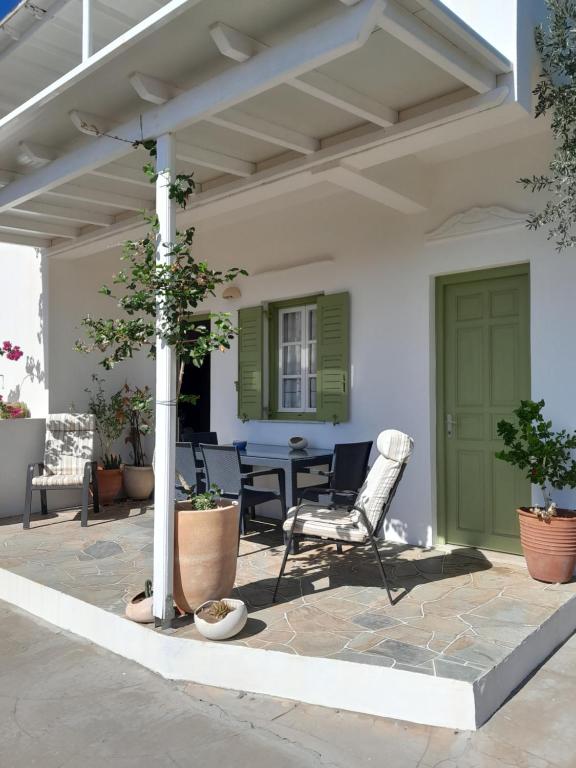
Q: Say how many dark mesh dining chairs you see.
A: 4